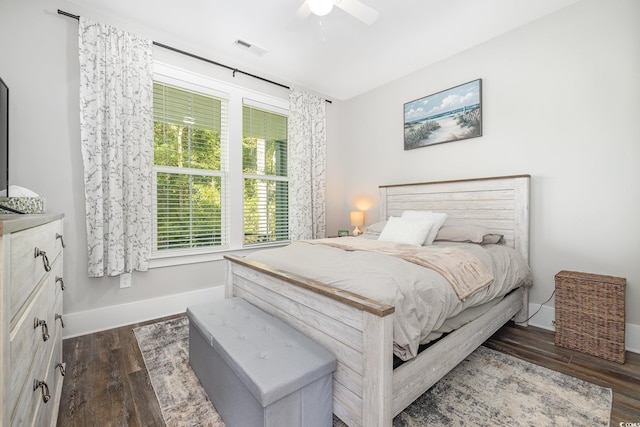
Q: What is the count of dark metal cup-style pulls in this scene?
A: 7